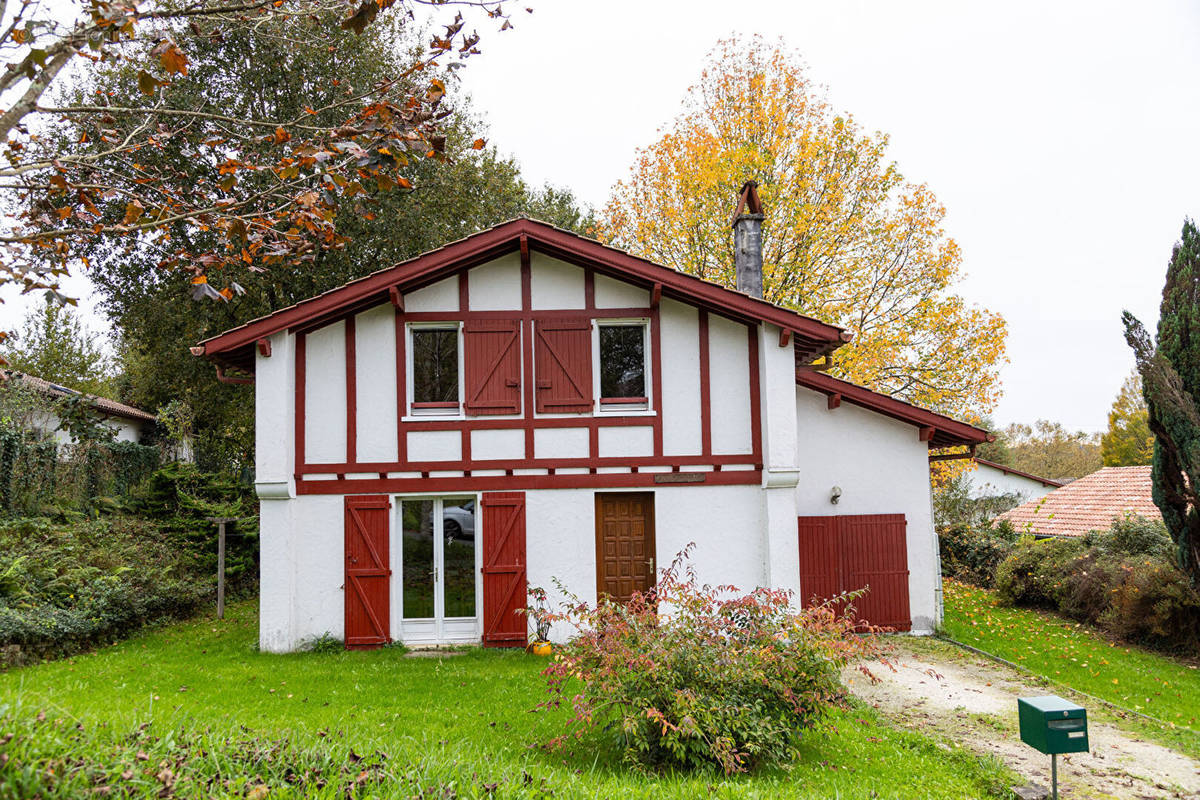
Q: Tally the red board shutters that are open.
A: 4